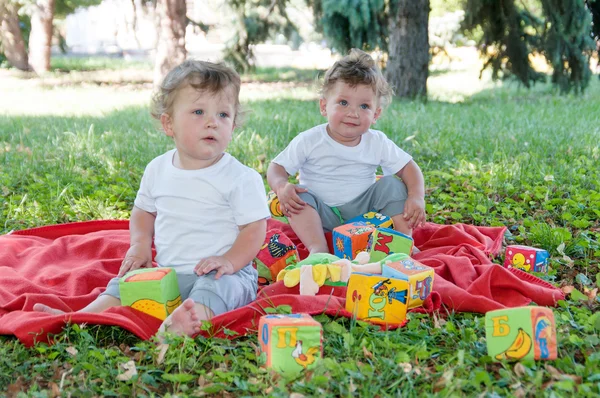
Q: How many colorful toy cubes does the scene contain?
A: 11